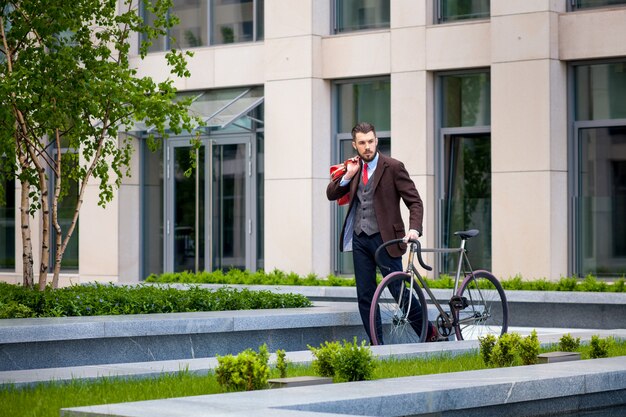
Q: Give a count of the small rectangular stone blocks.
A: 2